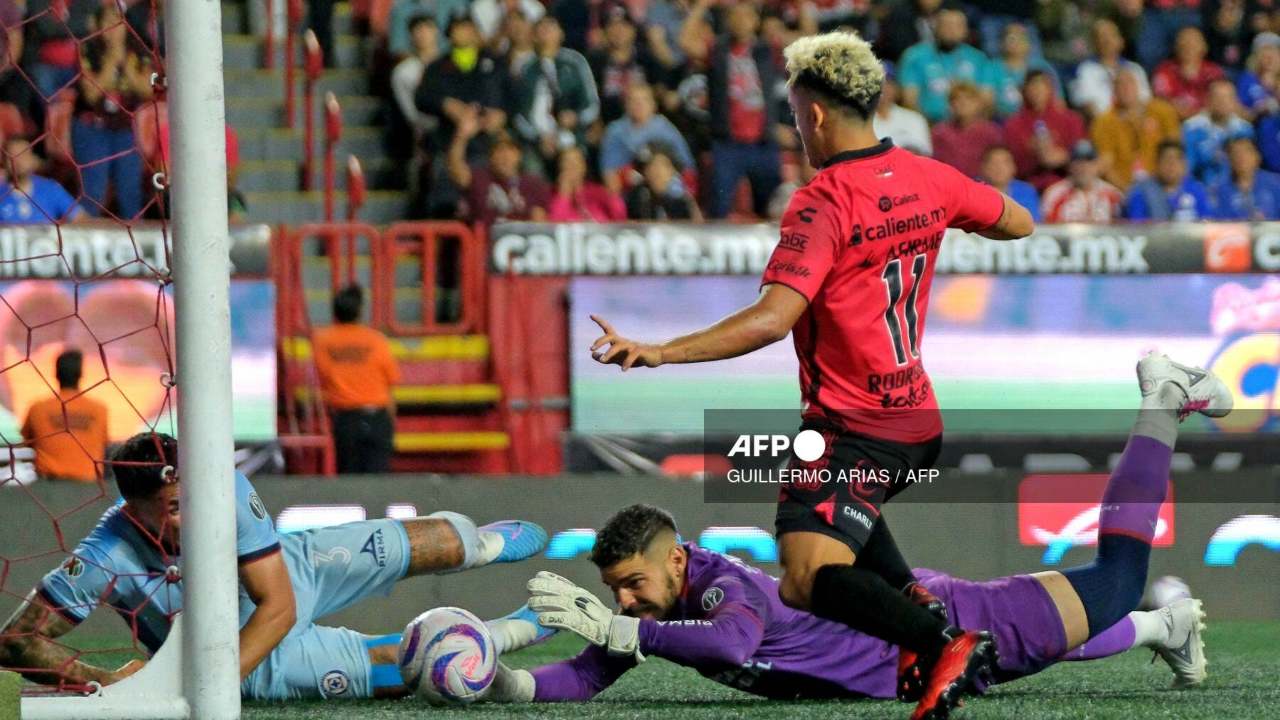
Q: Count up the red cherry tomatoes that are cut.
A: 0